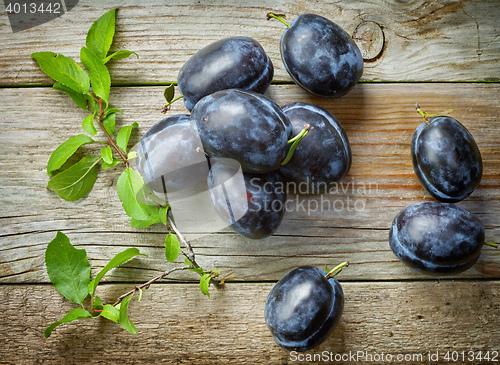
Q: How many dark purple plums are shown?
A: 9